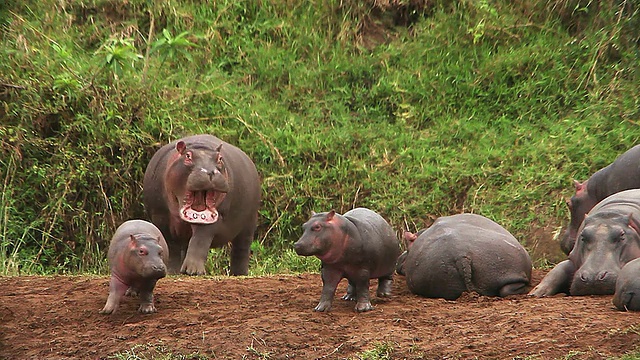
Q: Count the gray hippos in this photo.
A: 7